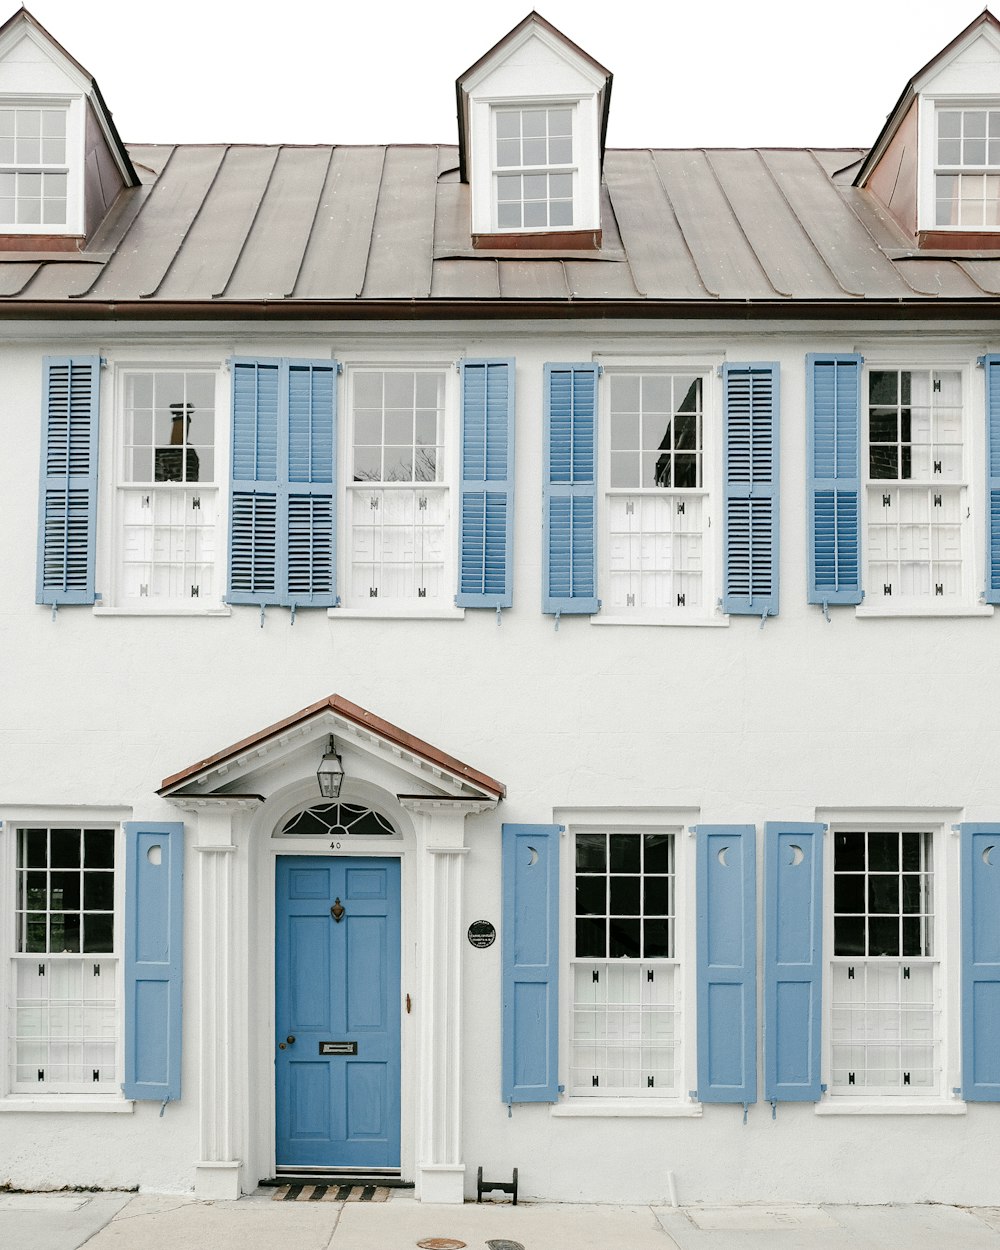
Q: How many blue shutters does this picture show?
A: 13